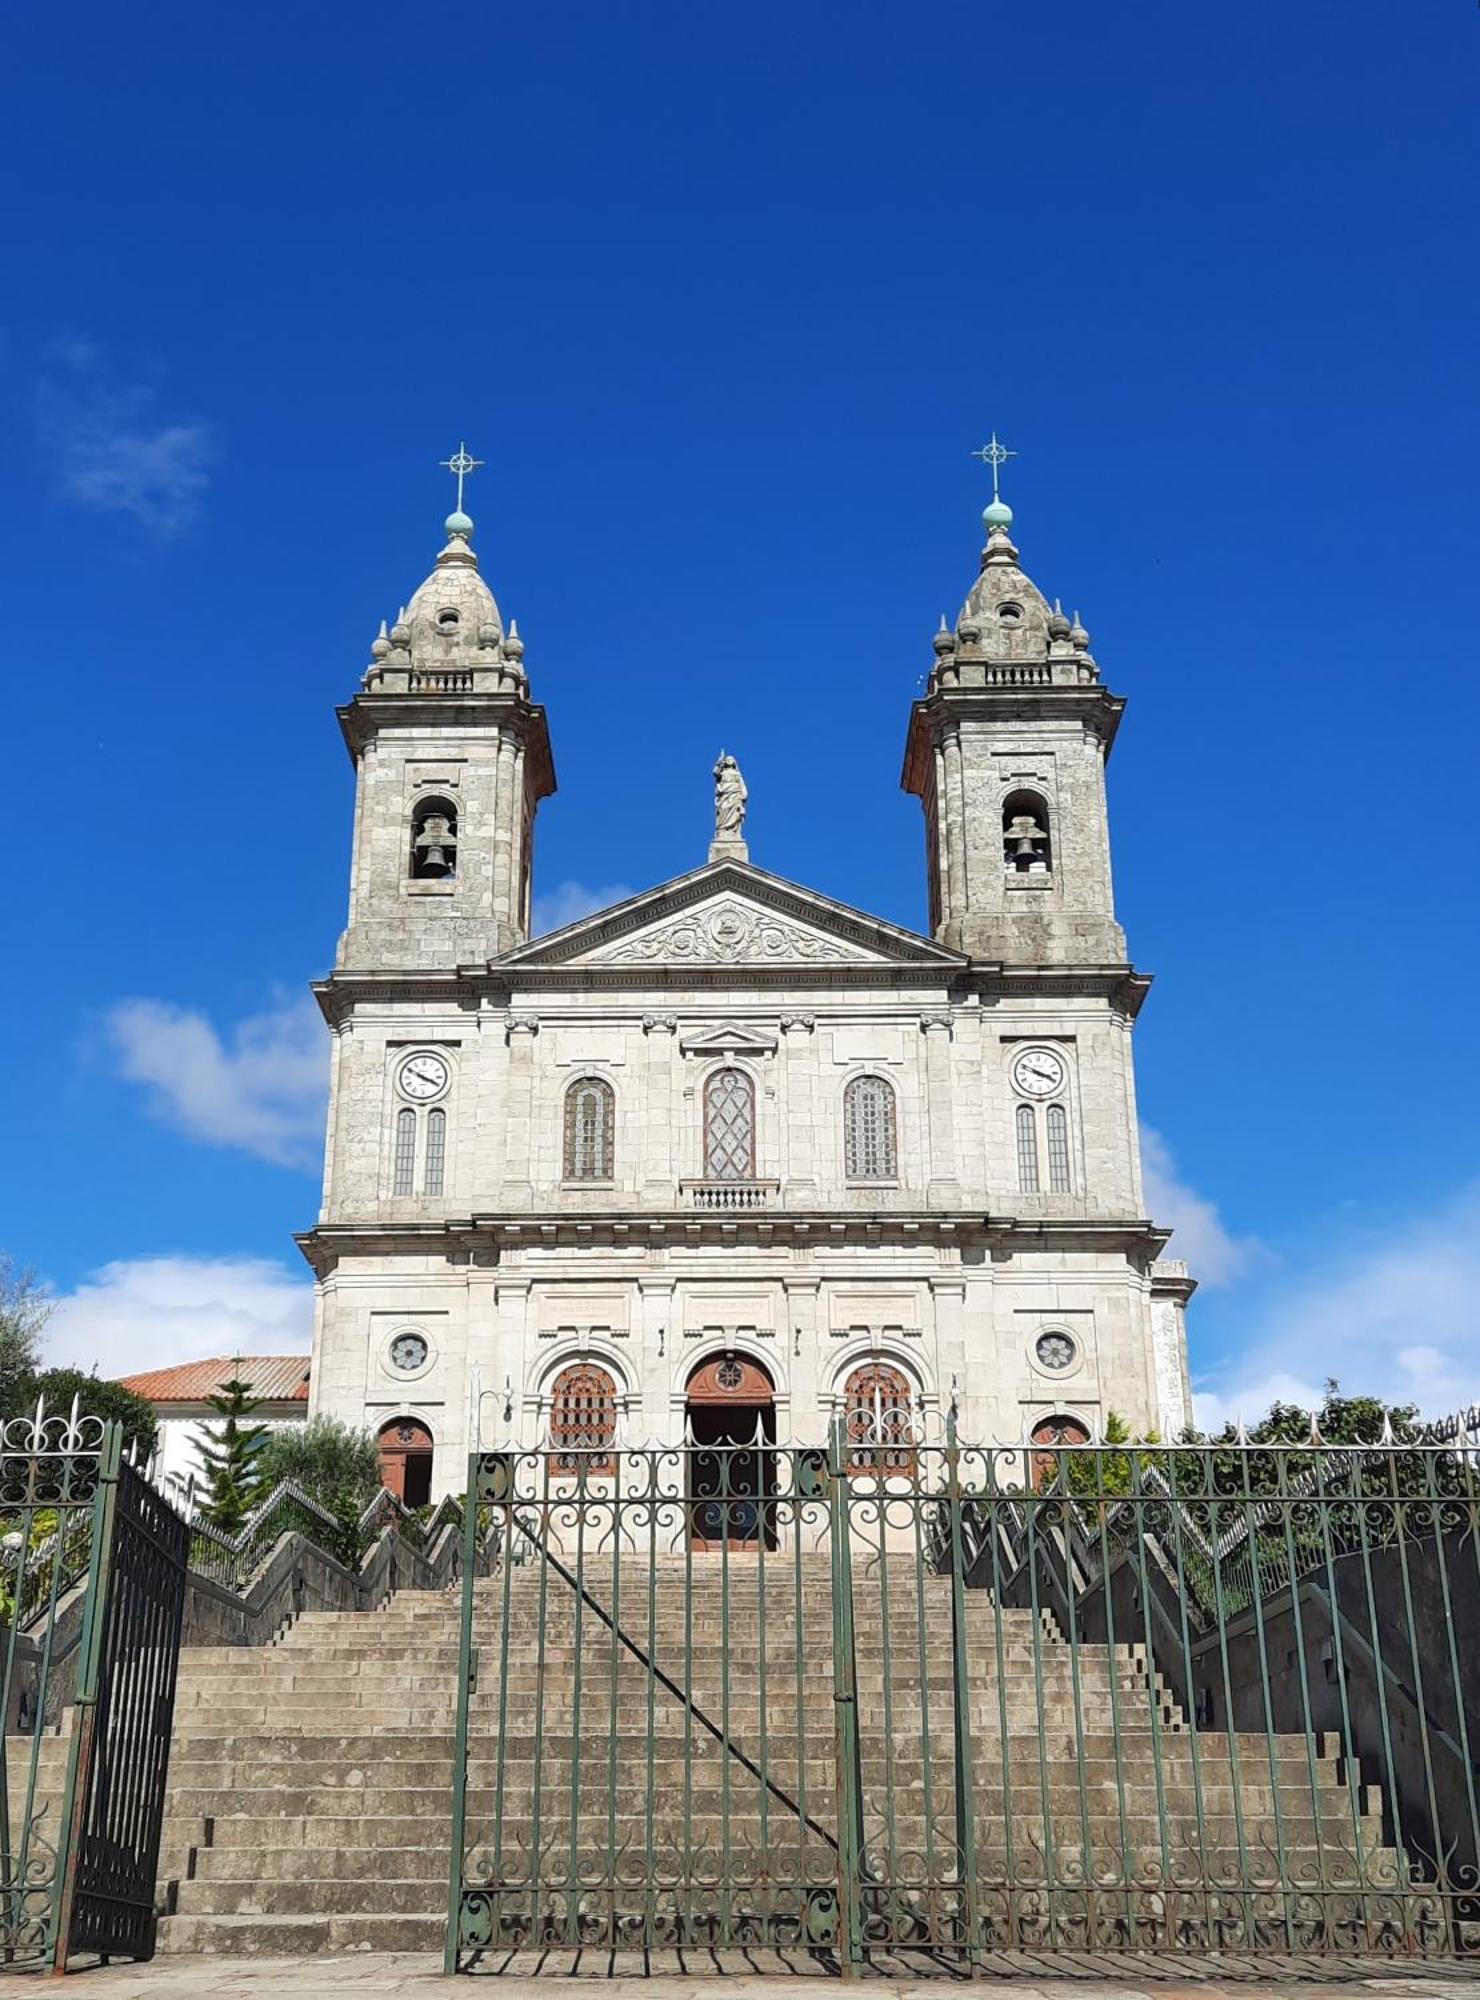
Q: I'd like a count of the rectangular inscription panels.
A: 3